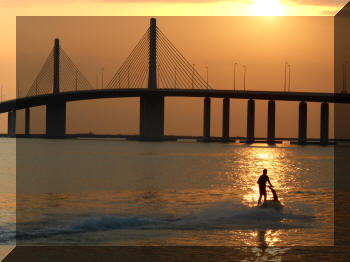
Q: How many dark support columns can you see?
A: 10